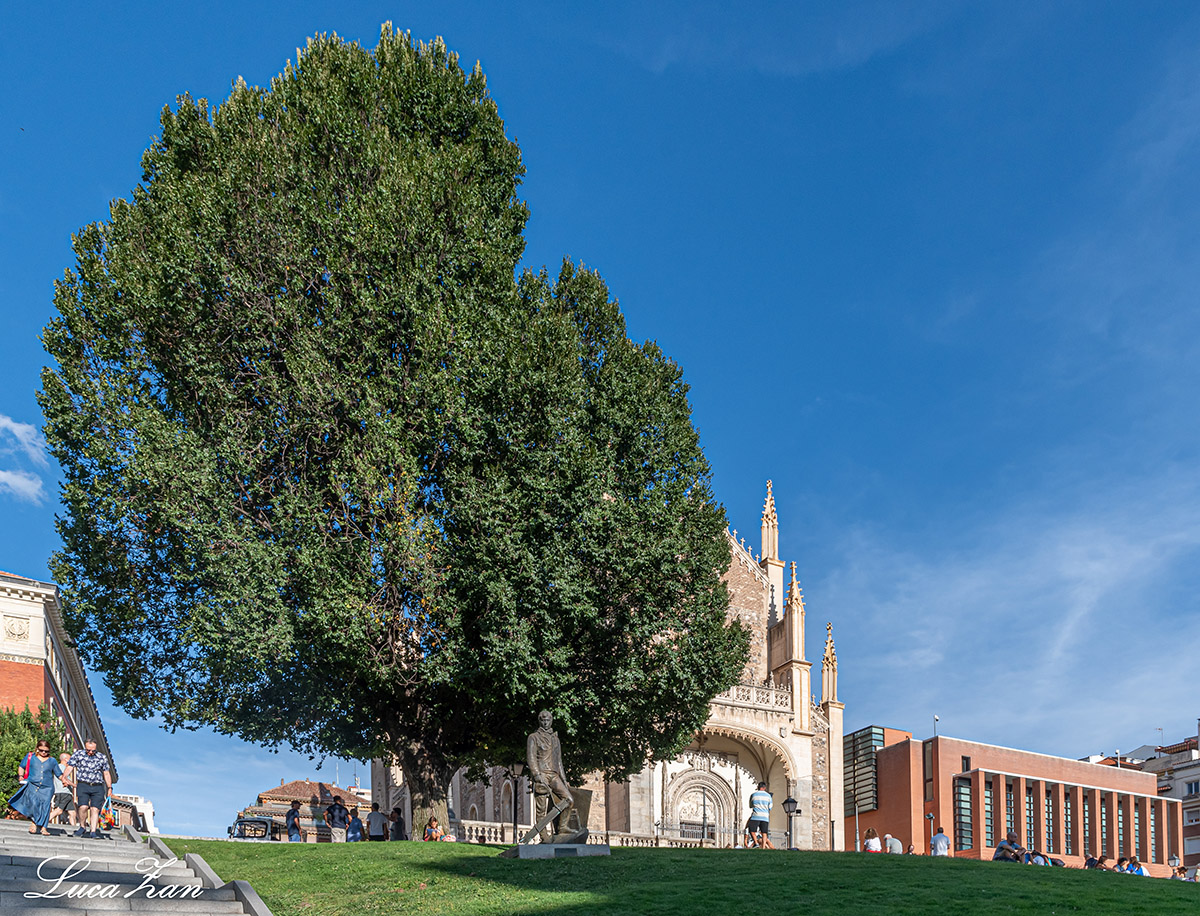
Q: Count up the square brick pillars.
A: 12